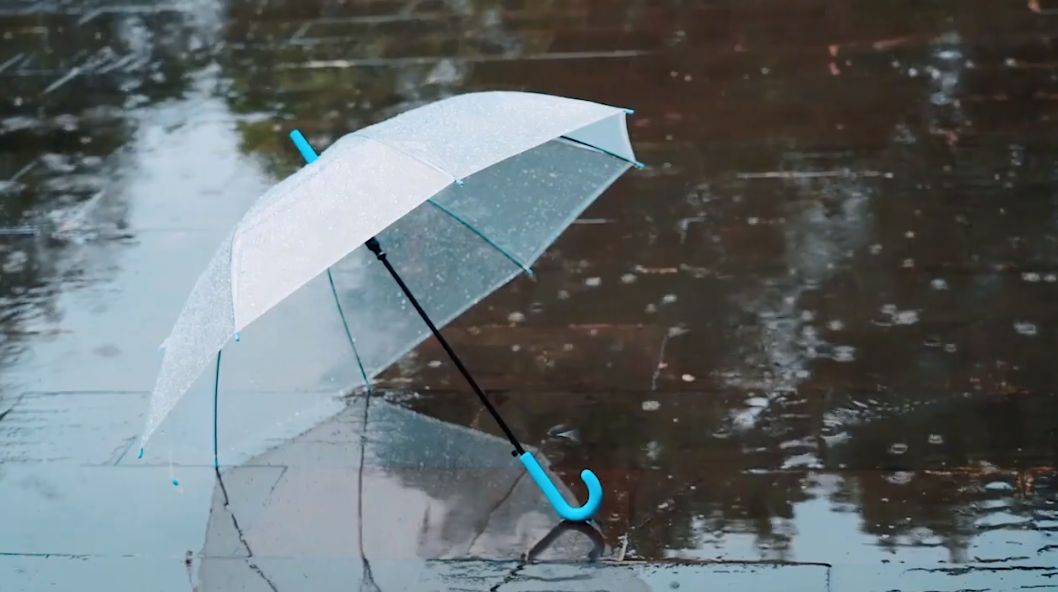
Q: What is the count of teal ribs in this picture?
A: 4